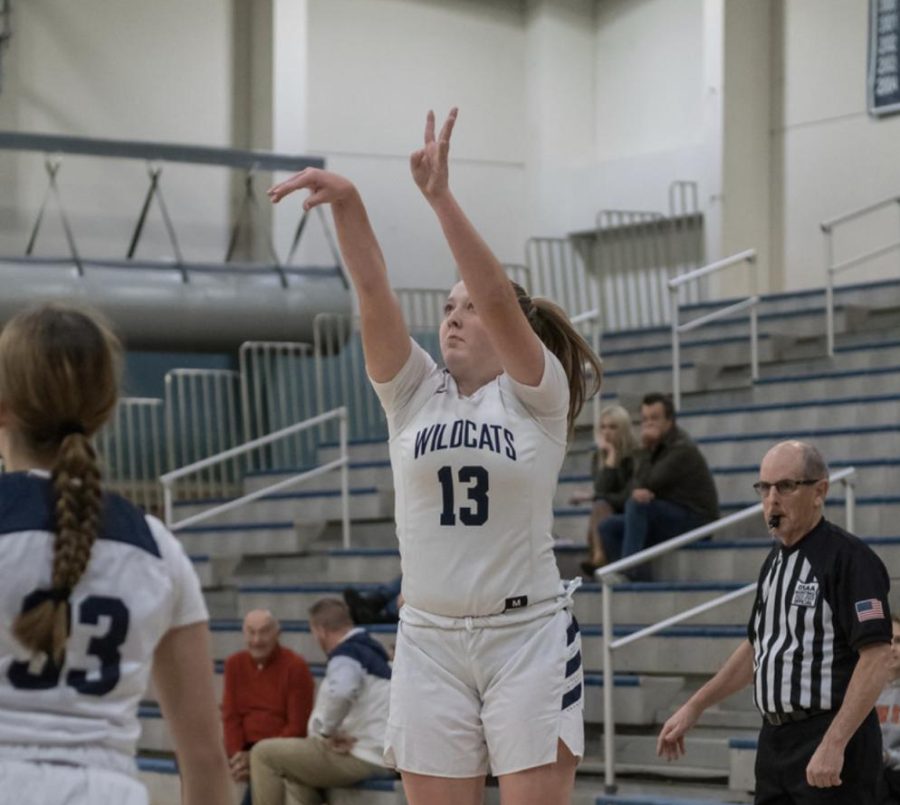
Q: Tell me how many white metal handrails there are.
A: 5